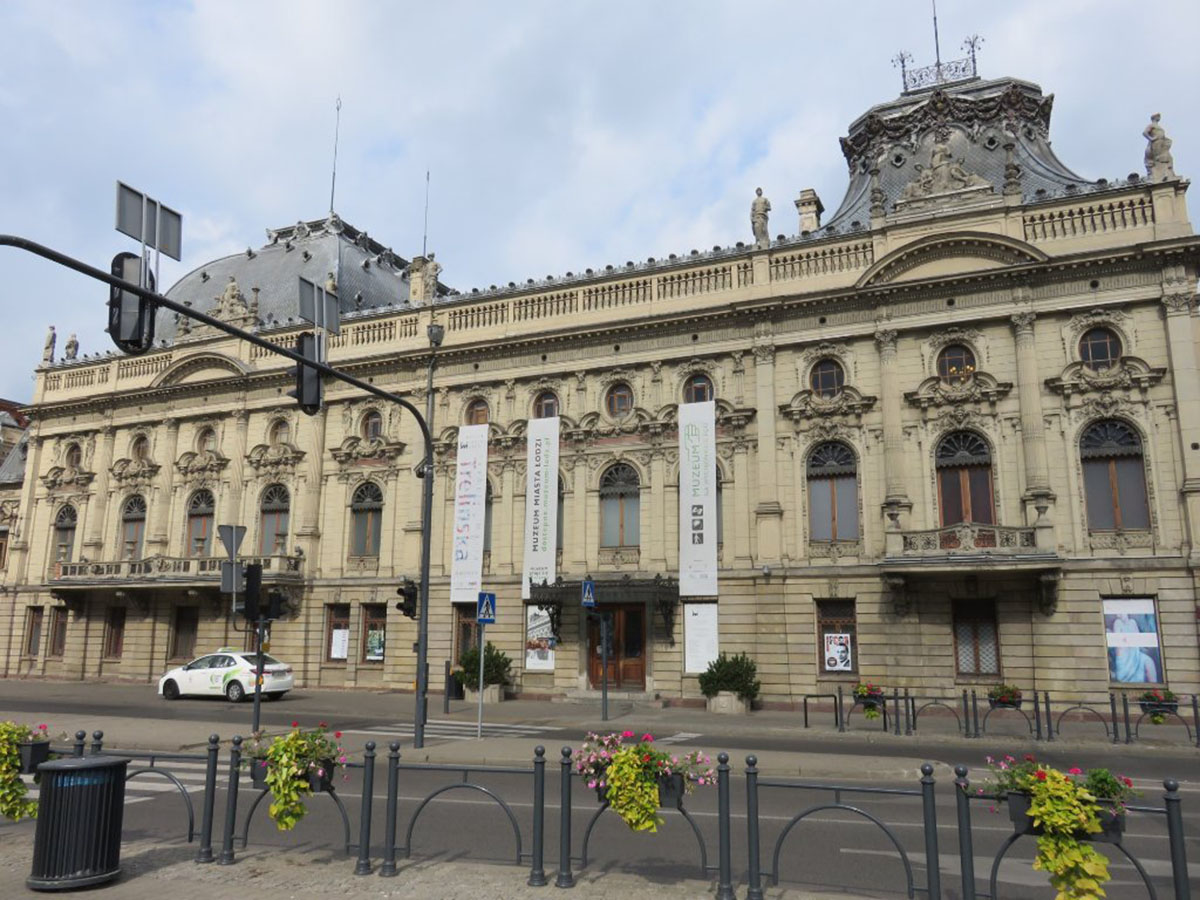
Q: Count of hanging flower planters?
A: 7